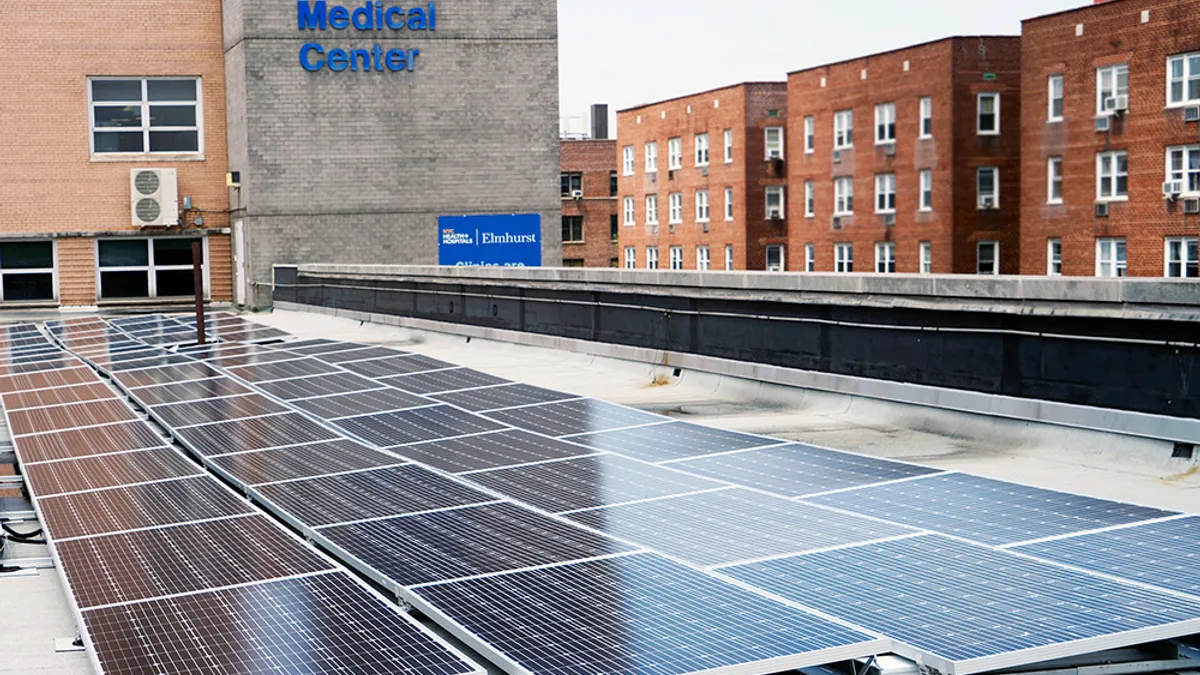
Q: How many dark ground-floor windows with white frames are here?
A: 2